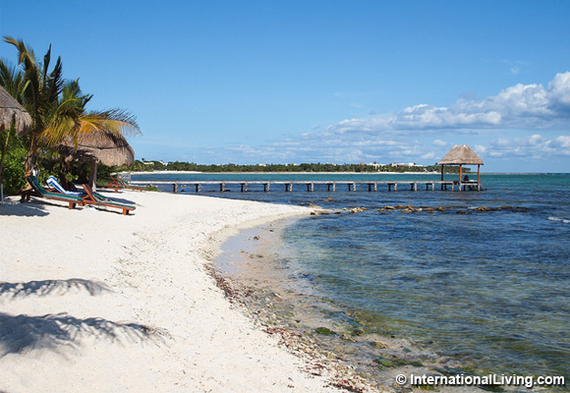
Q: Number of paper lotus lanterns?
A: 0